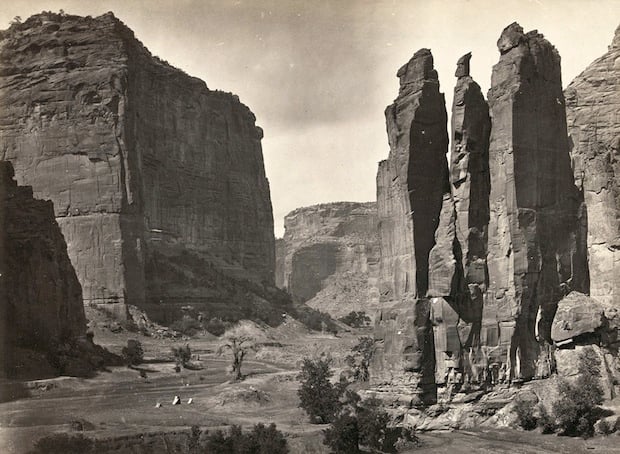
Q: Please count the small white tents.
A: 3